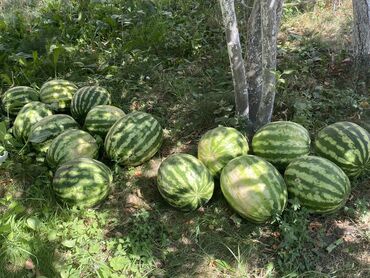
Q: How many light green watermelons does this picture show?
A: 2